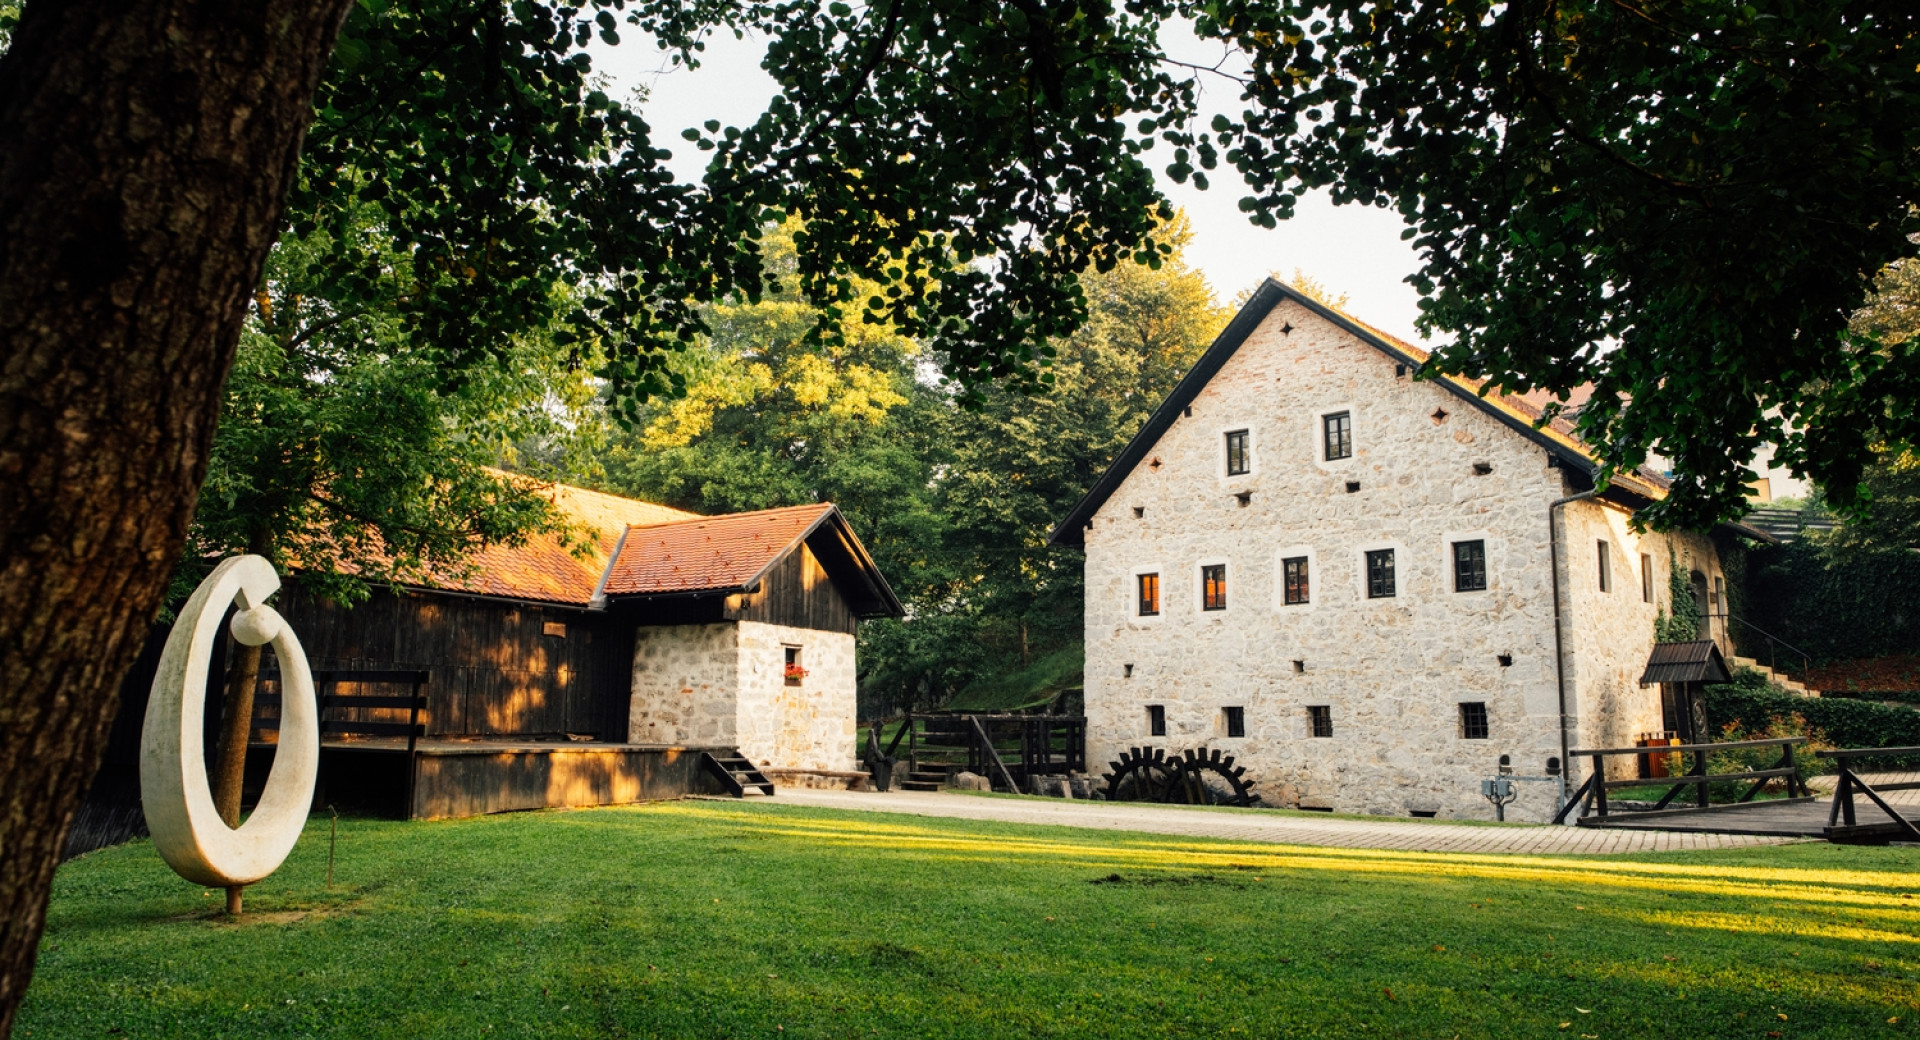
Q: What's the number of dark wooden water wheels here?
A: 2